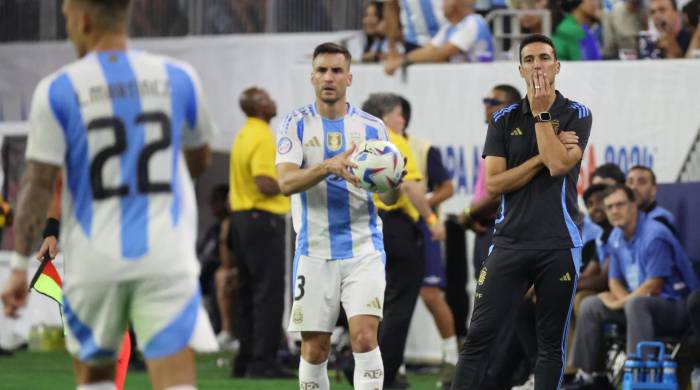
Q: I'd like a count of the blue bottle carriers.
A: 1